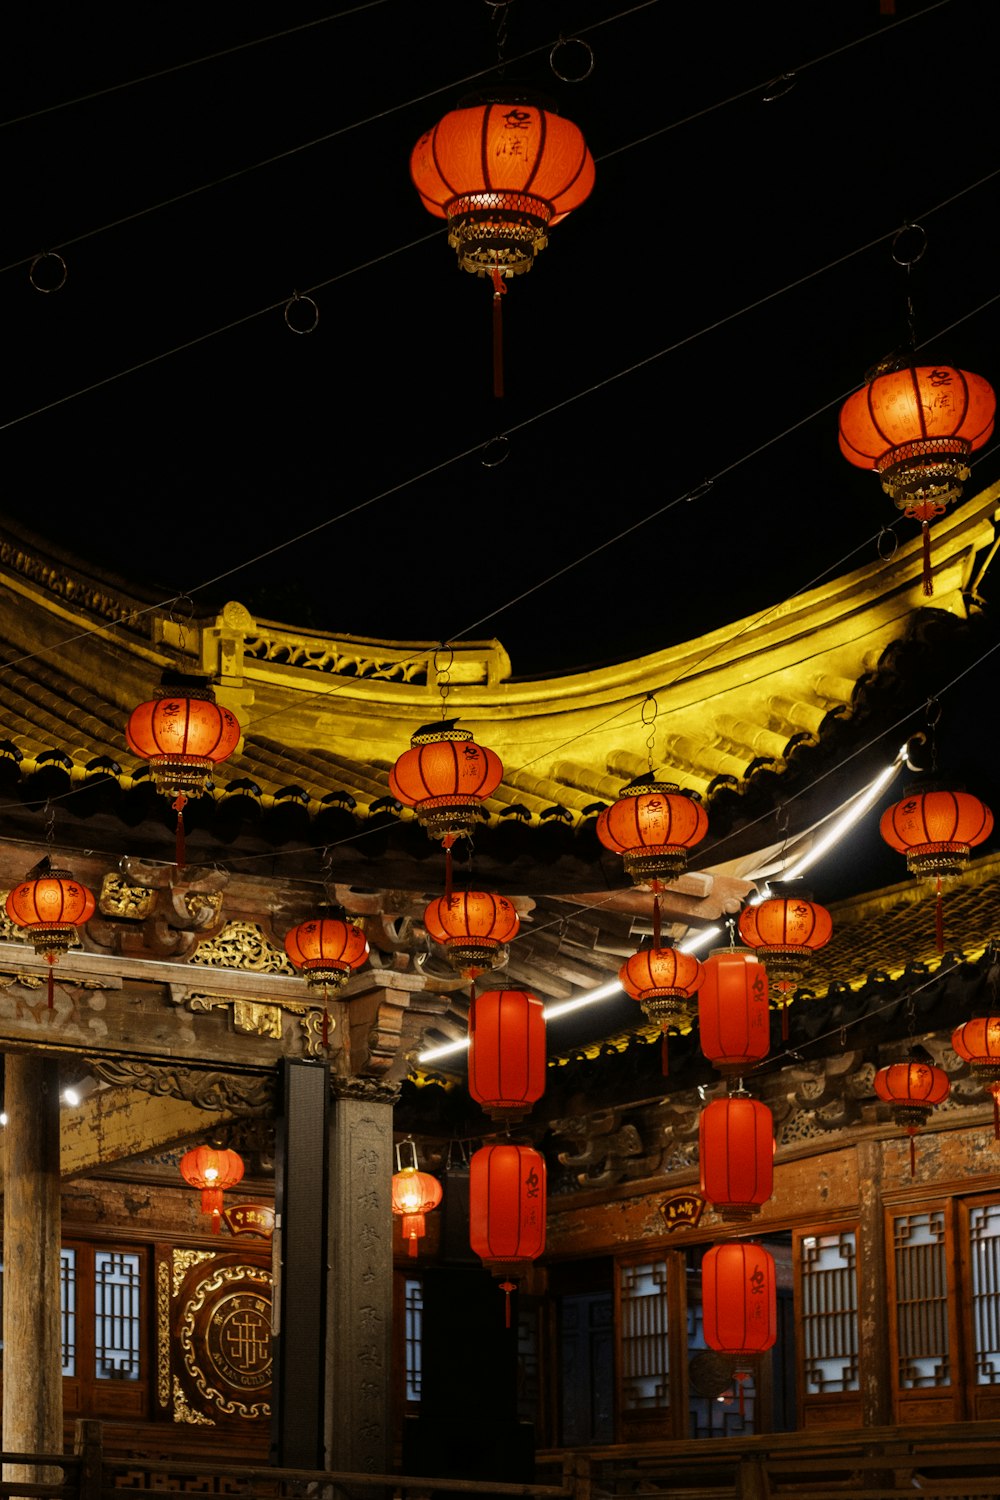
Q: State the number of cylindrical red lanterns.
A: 5